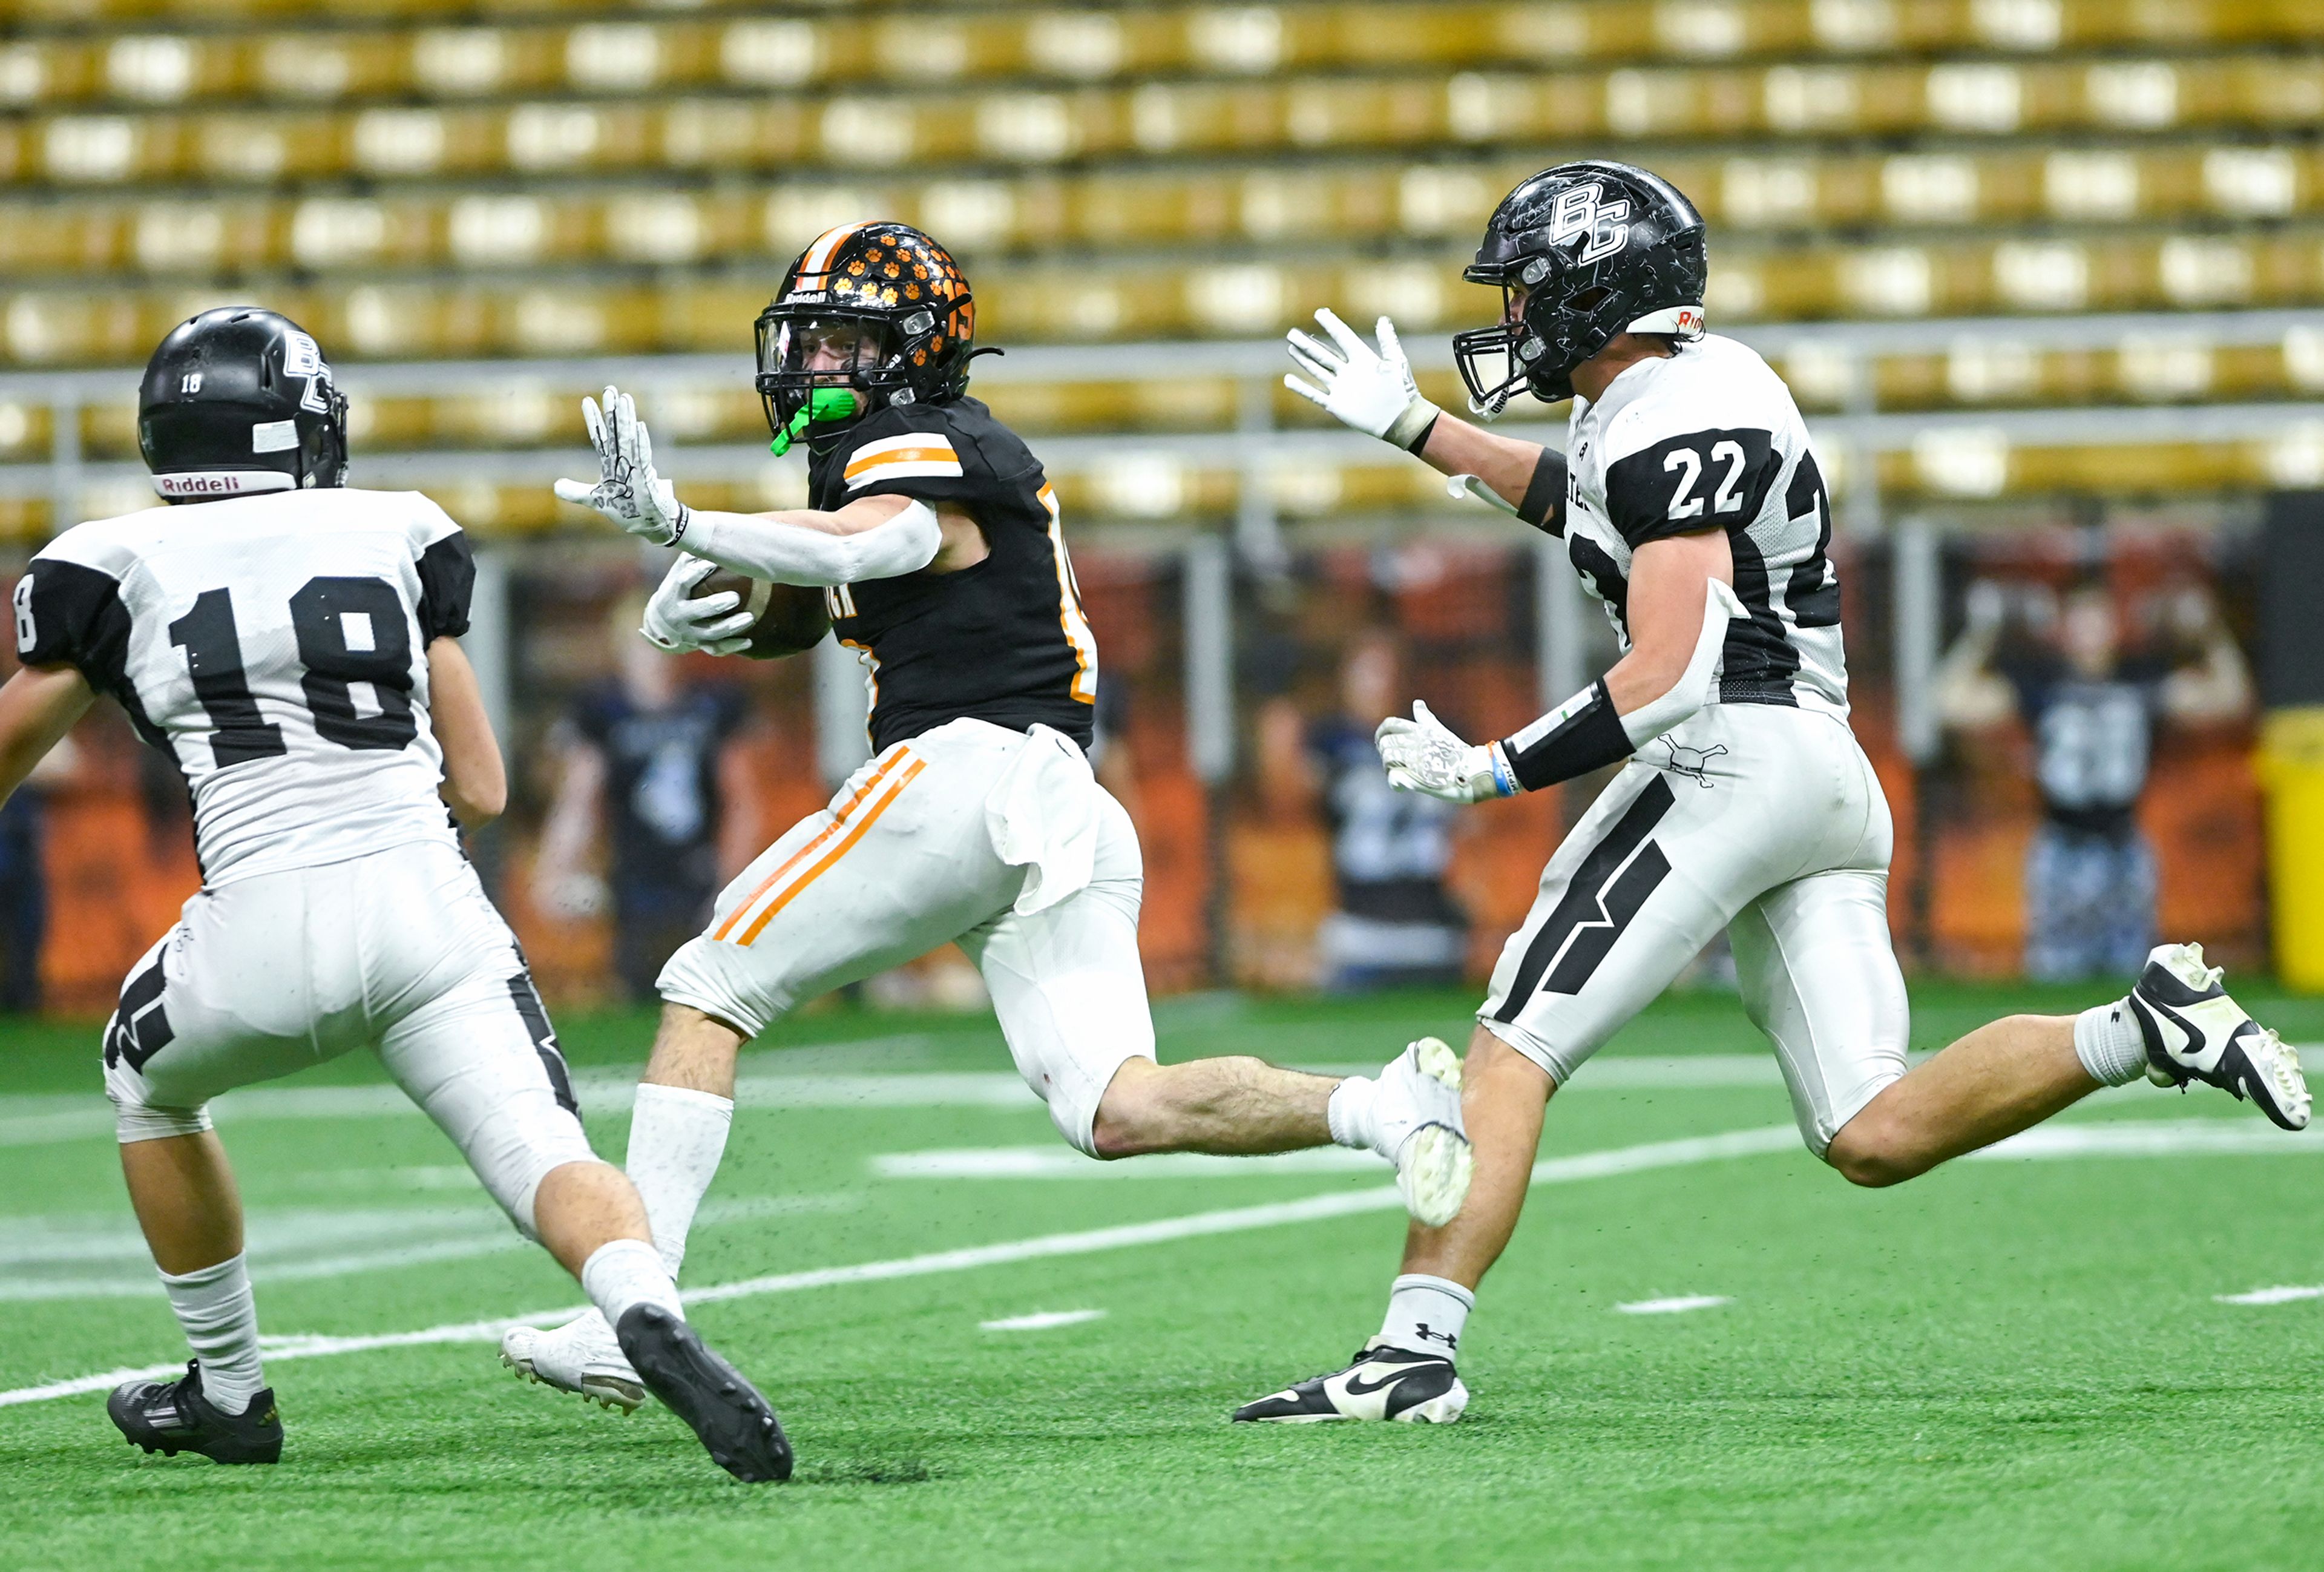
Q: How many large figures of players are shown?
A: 3